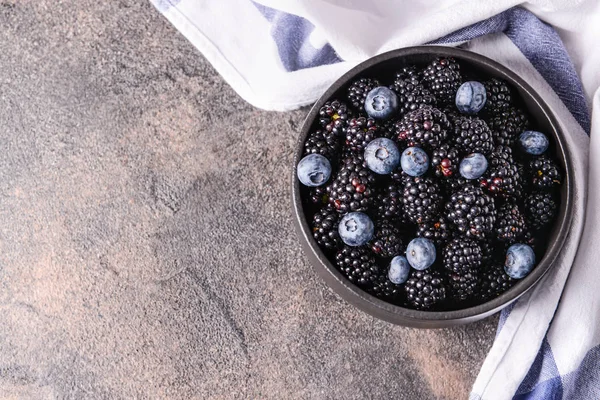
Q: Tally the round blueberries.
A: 11